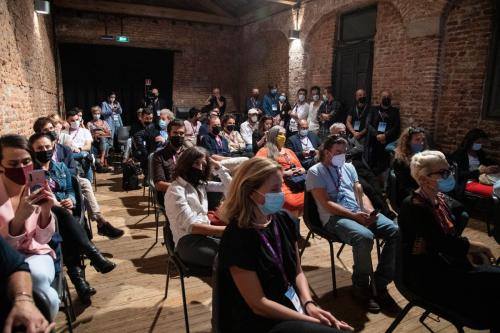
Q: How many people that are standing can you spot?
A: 11